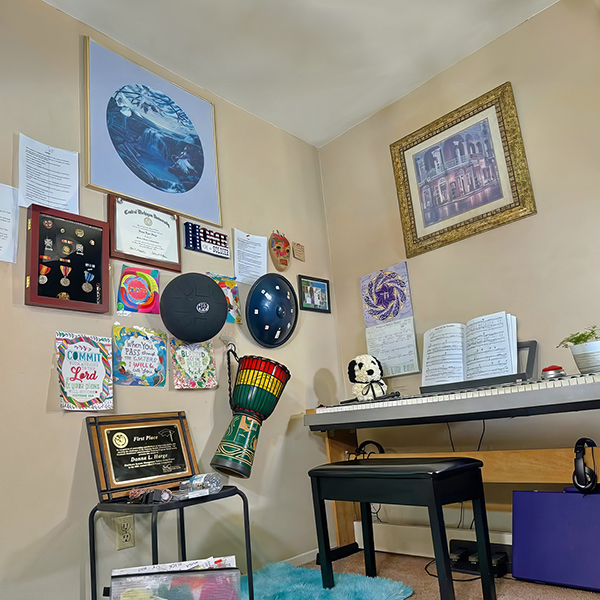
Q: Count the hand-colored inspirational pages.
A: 5